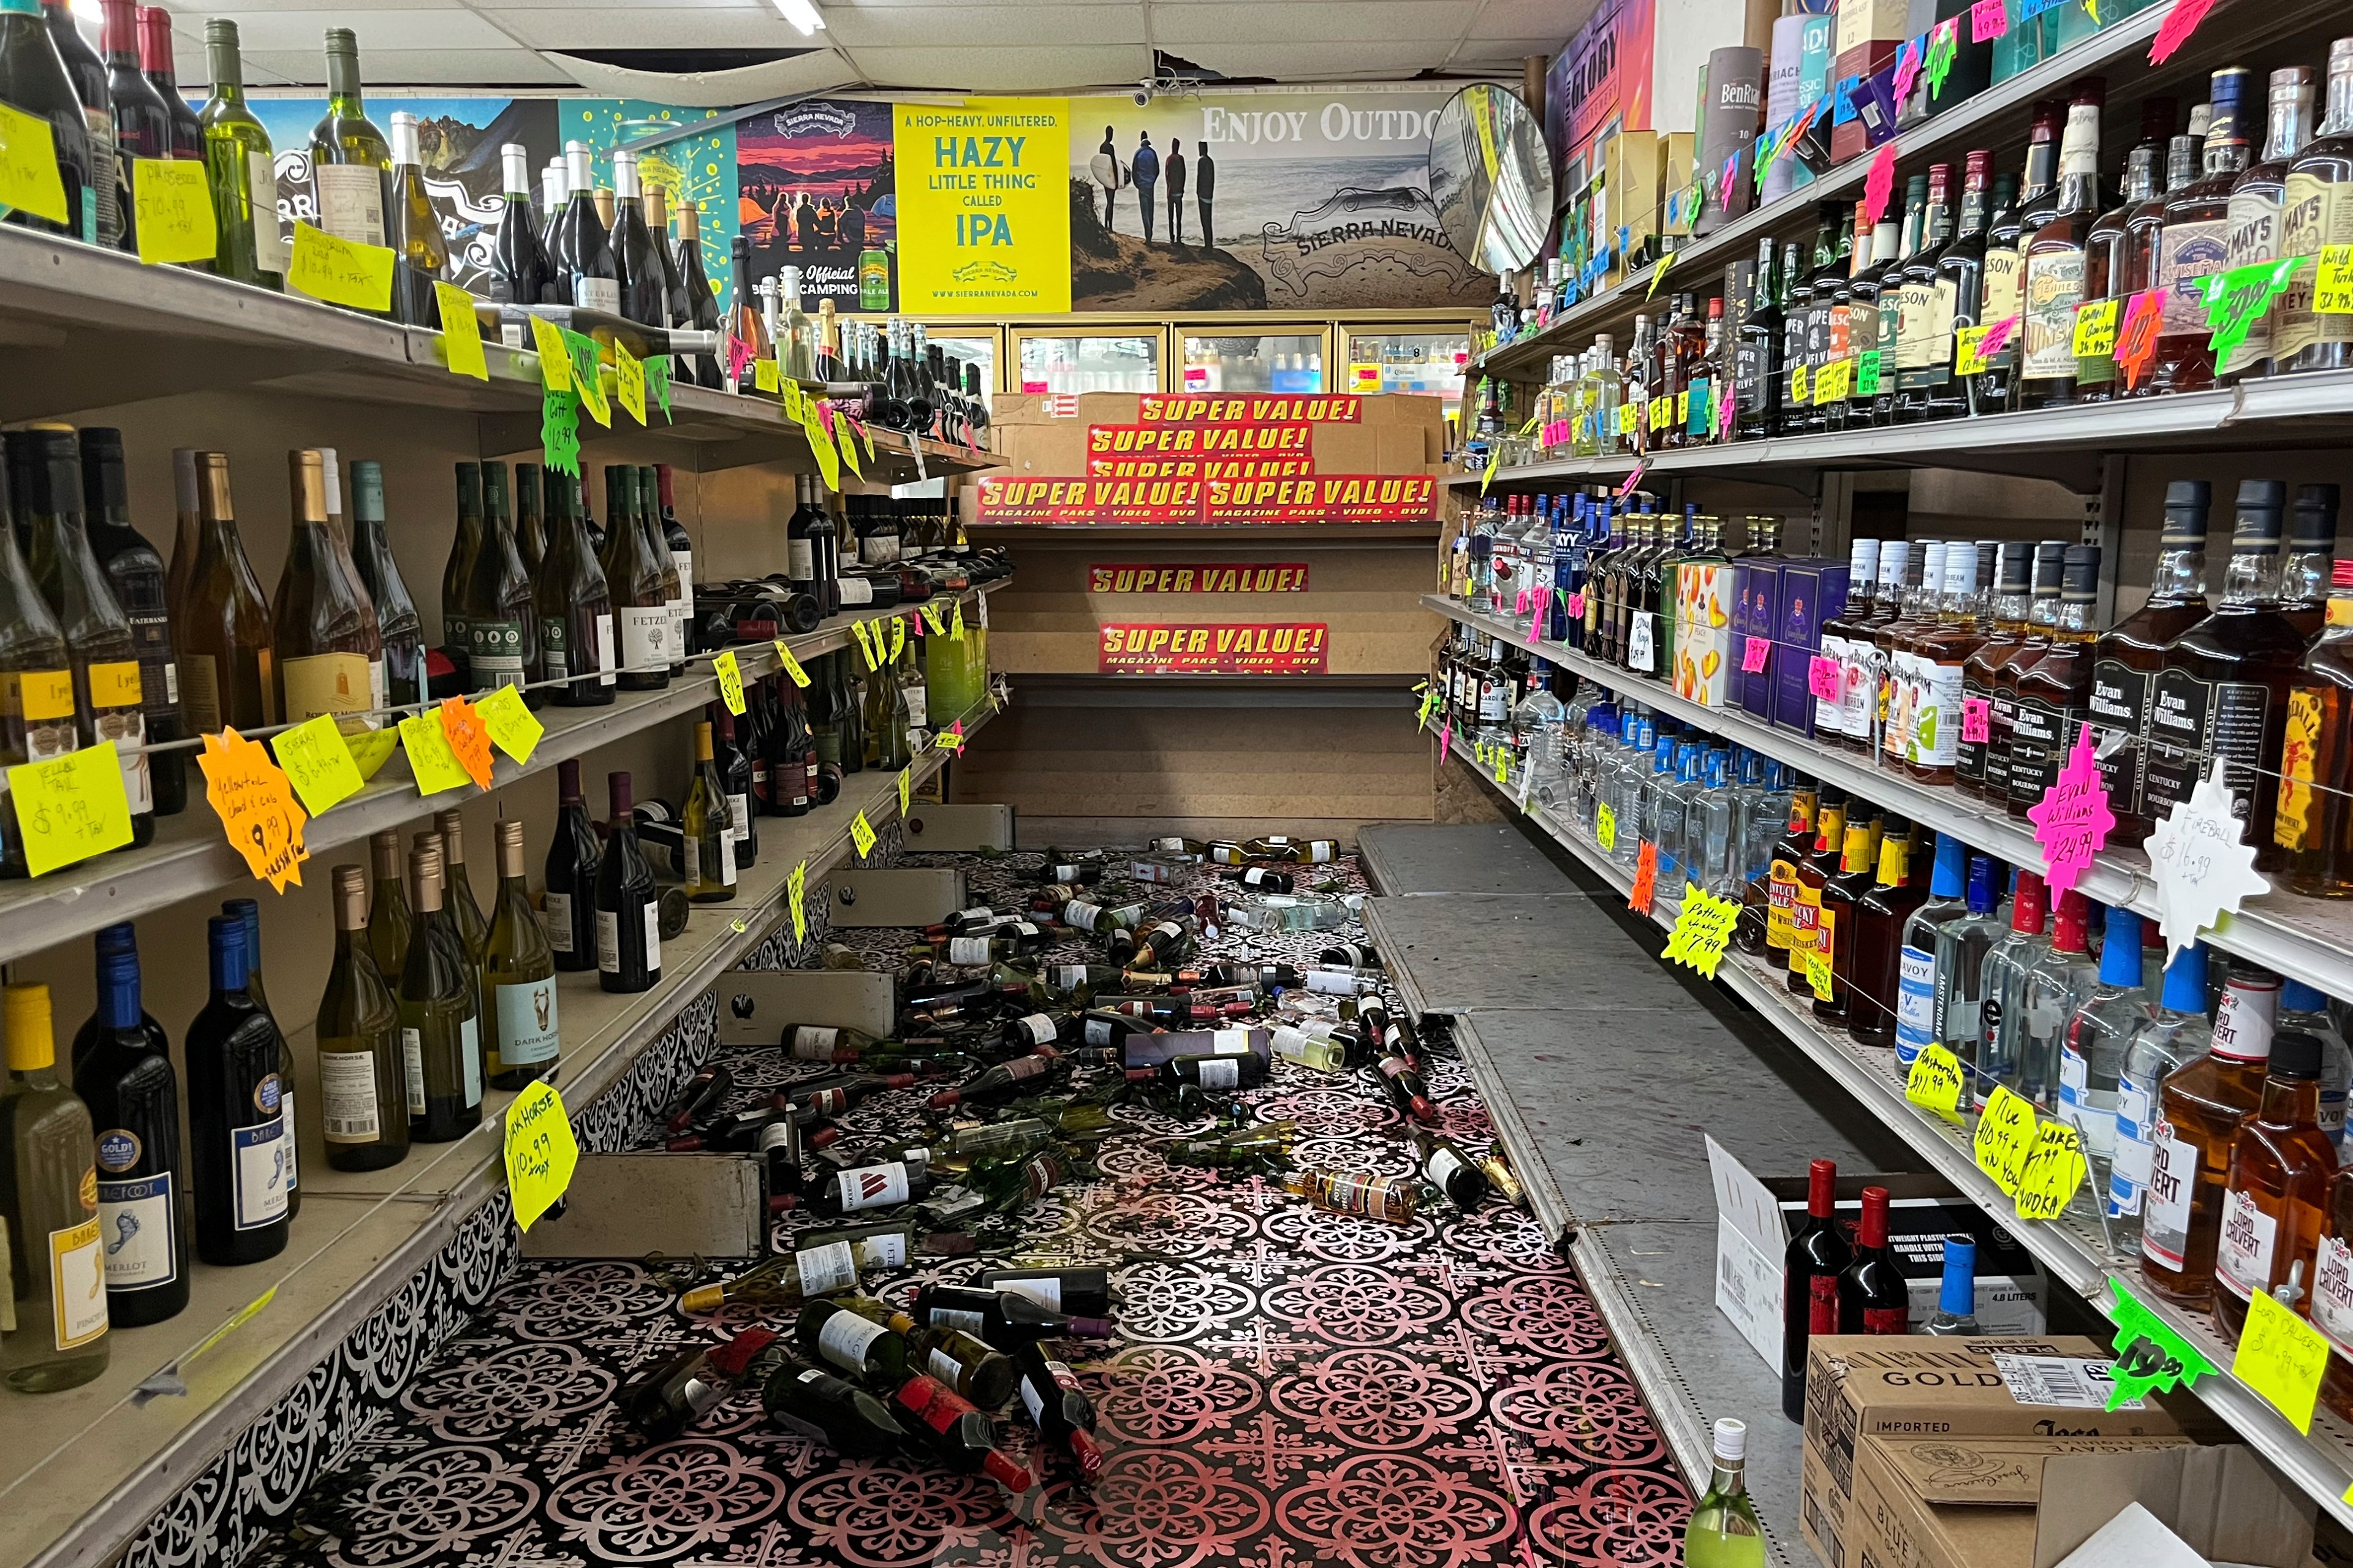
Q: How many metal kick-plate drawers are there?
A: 4